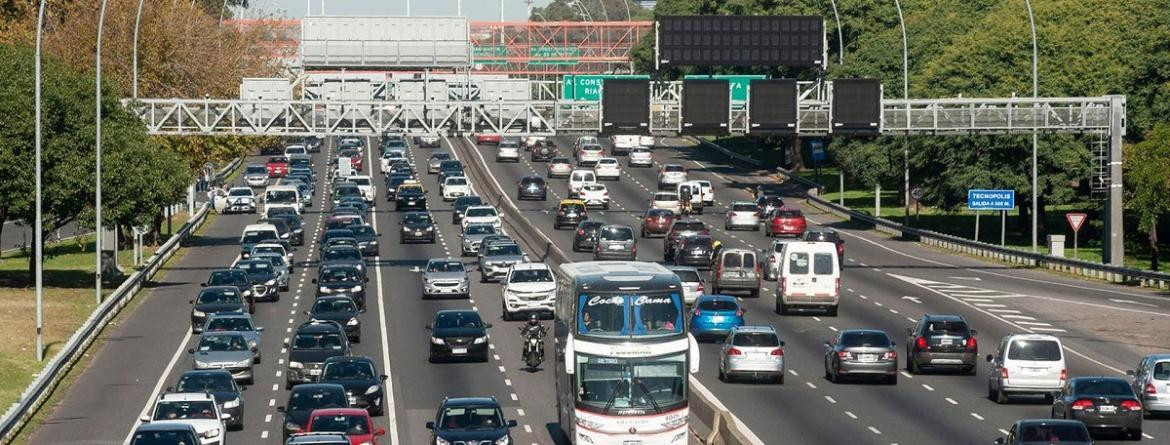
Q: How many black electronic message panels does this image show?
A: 5